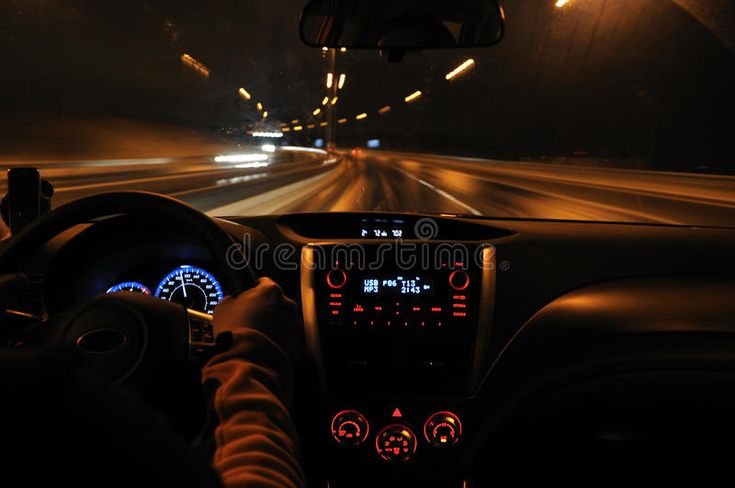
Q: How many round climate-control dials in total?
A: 3